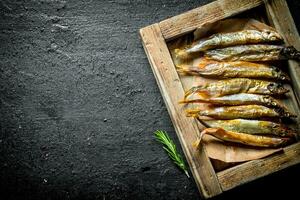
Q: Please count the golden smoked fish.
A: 8